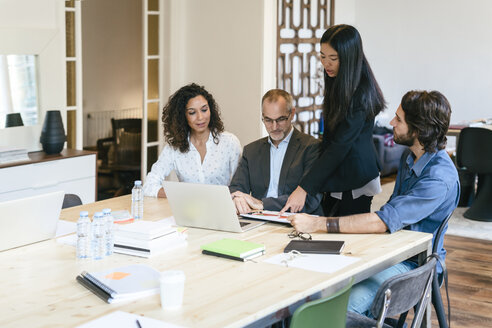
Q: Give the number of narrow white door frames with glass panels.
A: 2